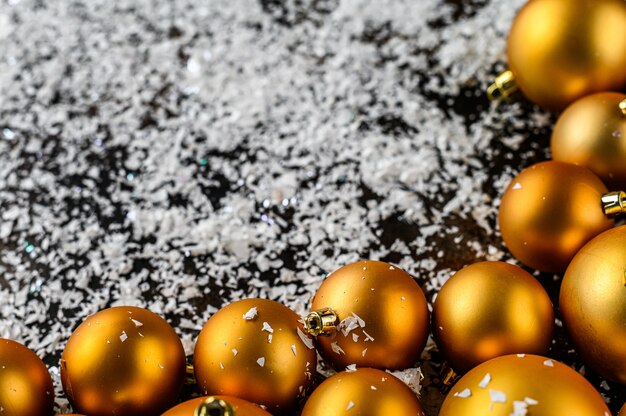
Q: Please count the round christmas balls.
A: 12